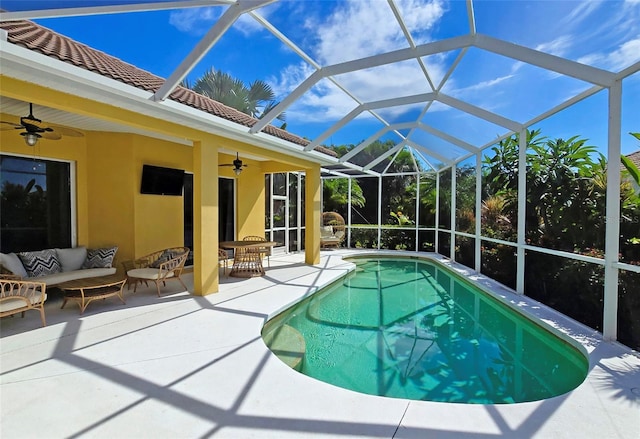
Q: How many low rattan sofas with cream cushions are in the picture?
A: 1